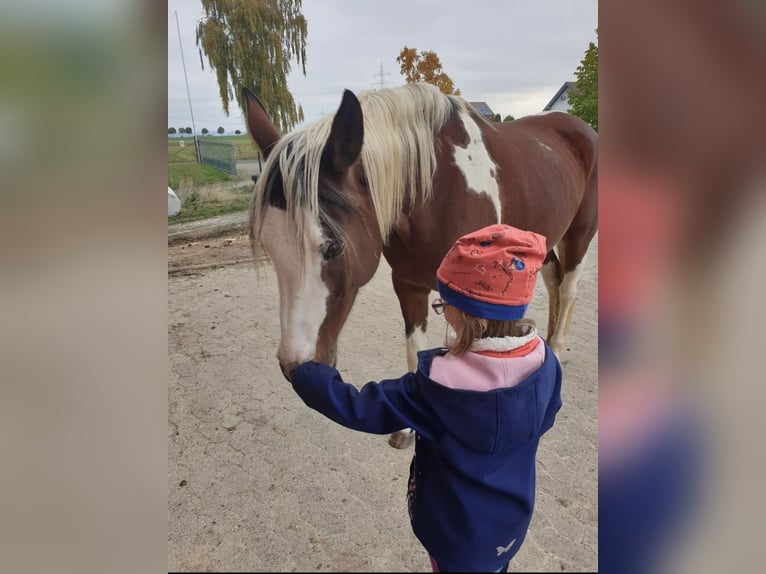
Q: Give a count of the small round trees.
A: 6